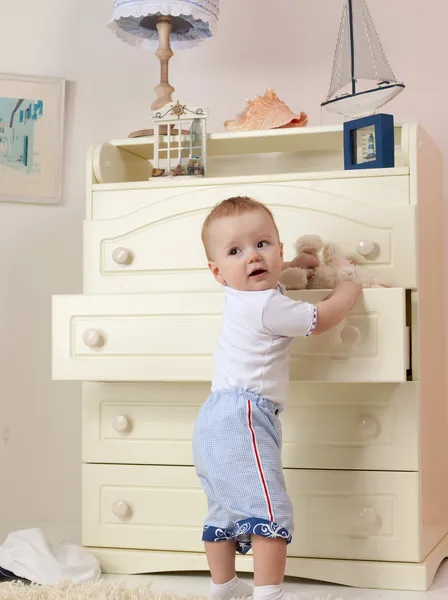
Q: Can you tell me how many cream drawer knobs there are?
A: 8